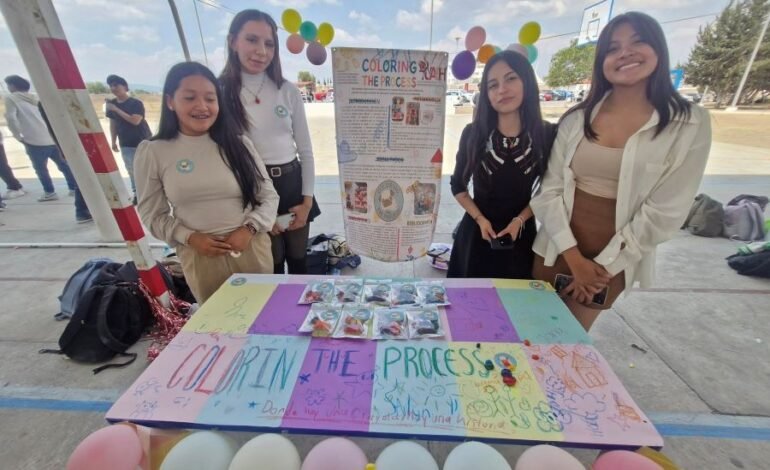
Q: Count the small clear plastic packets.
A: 9